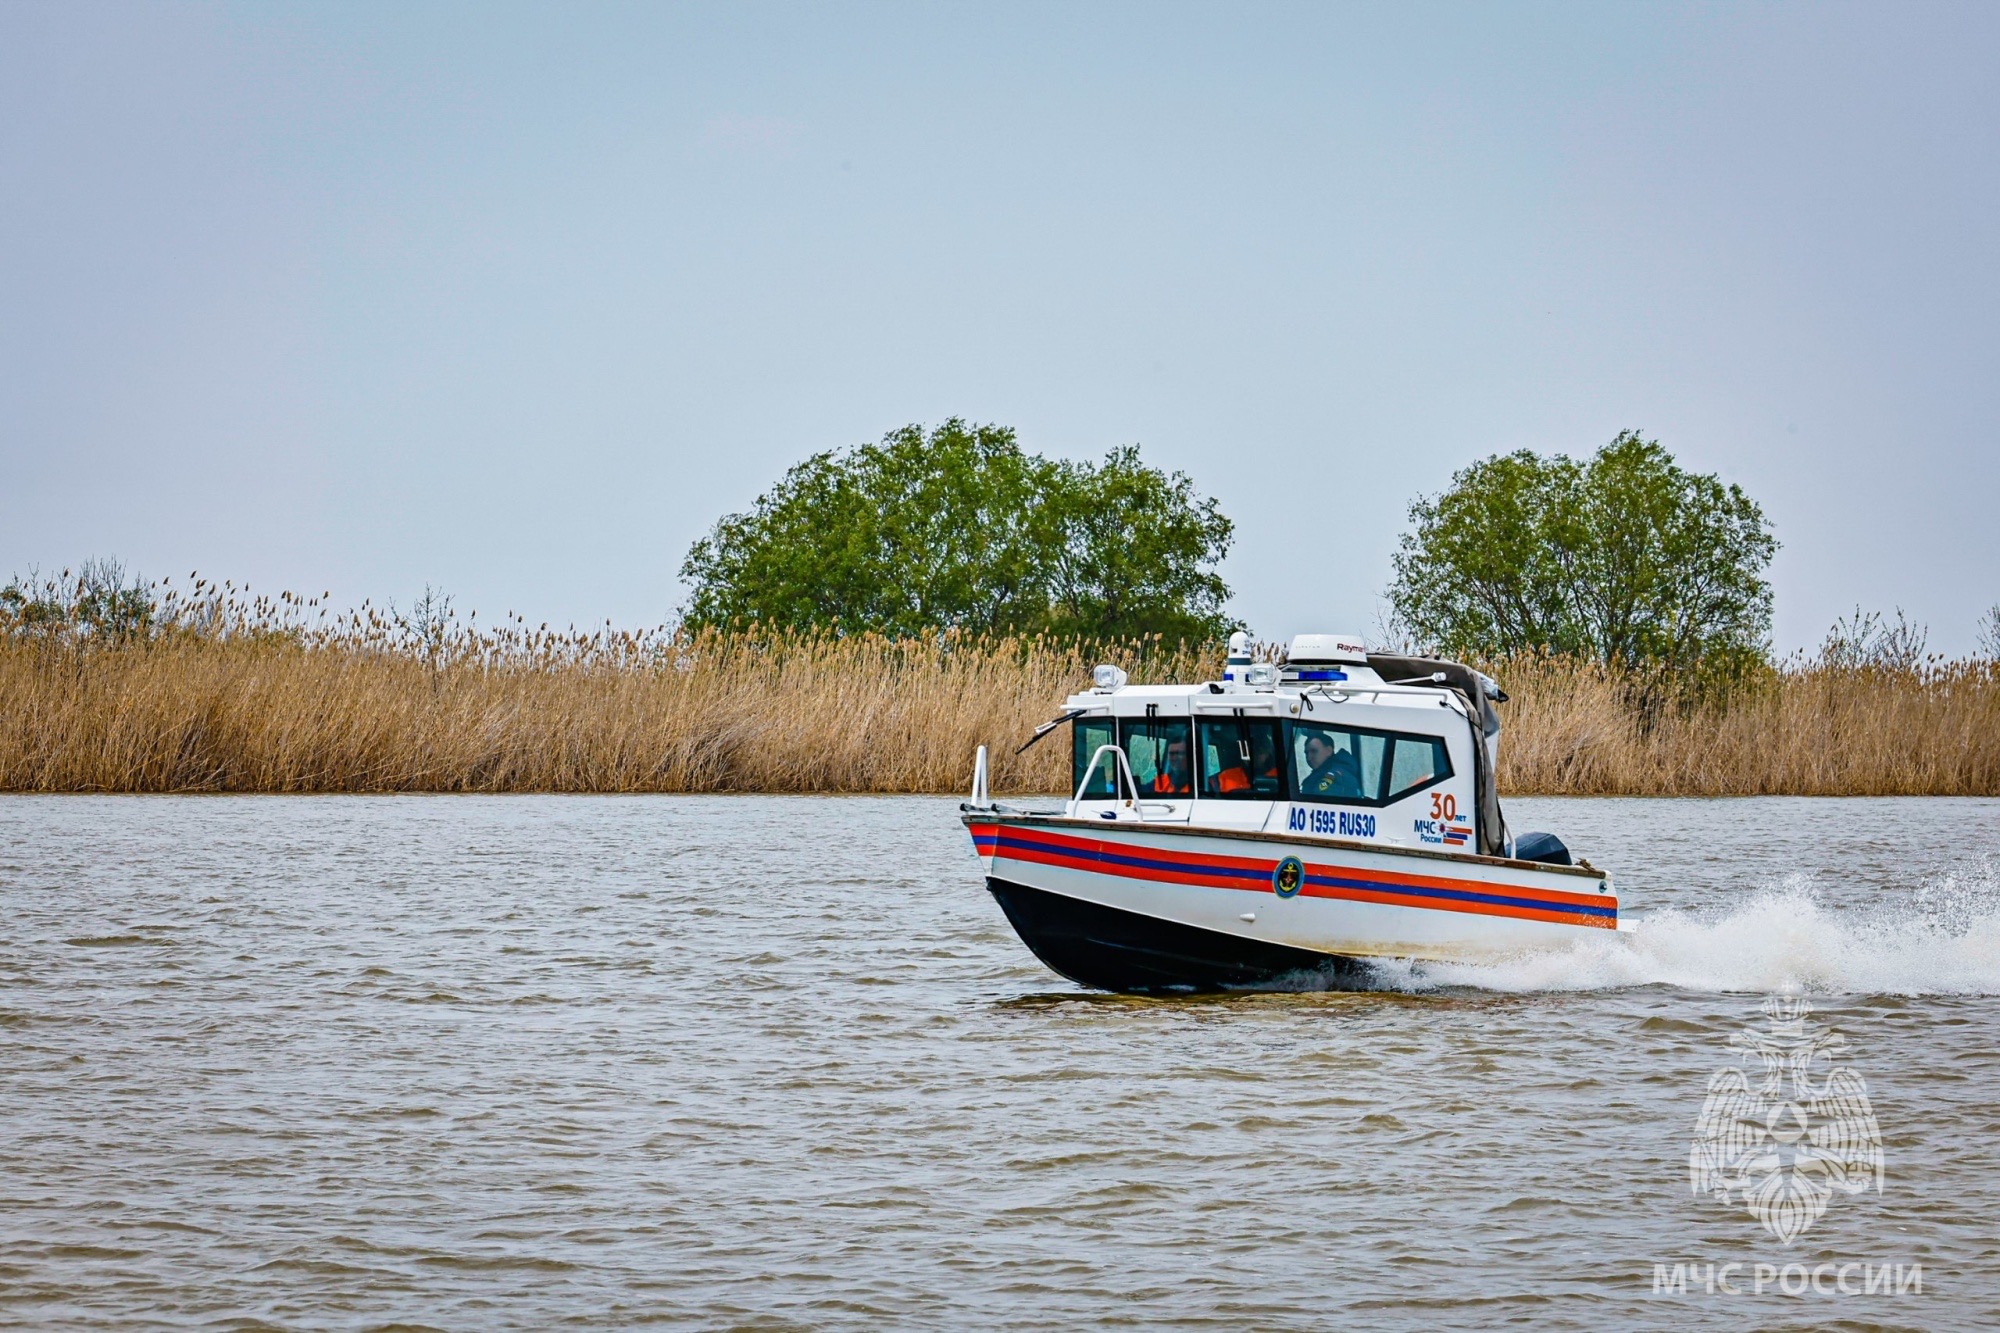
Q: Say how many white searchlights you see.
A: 2